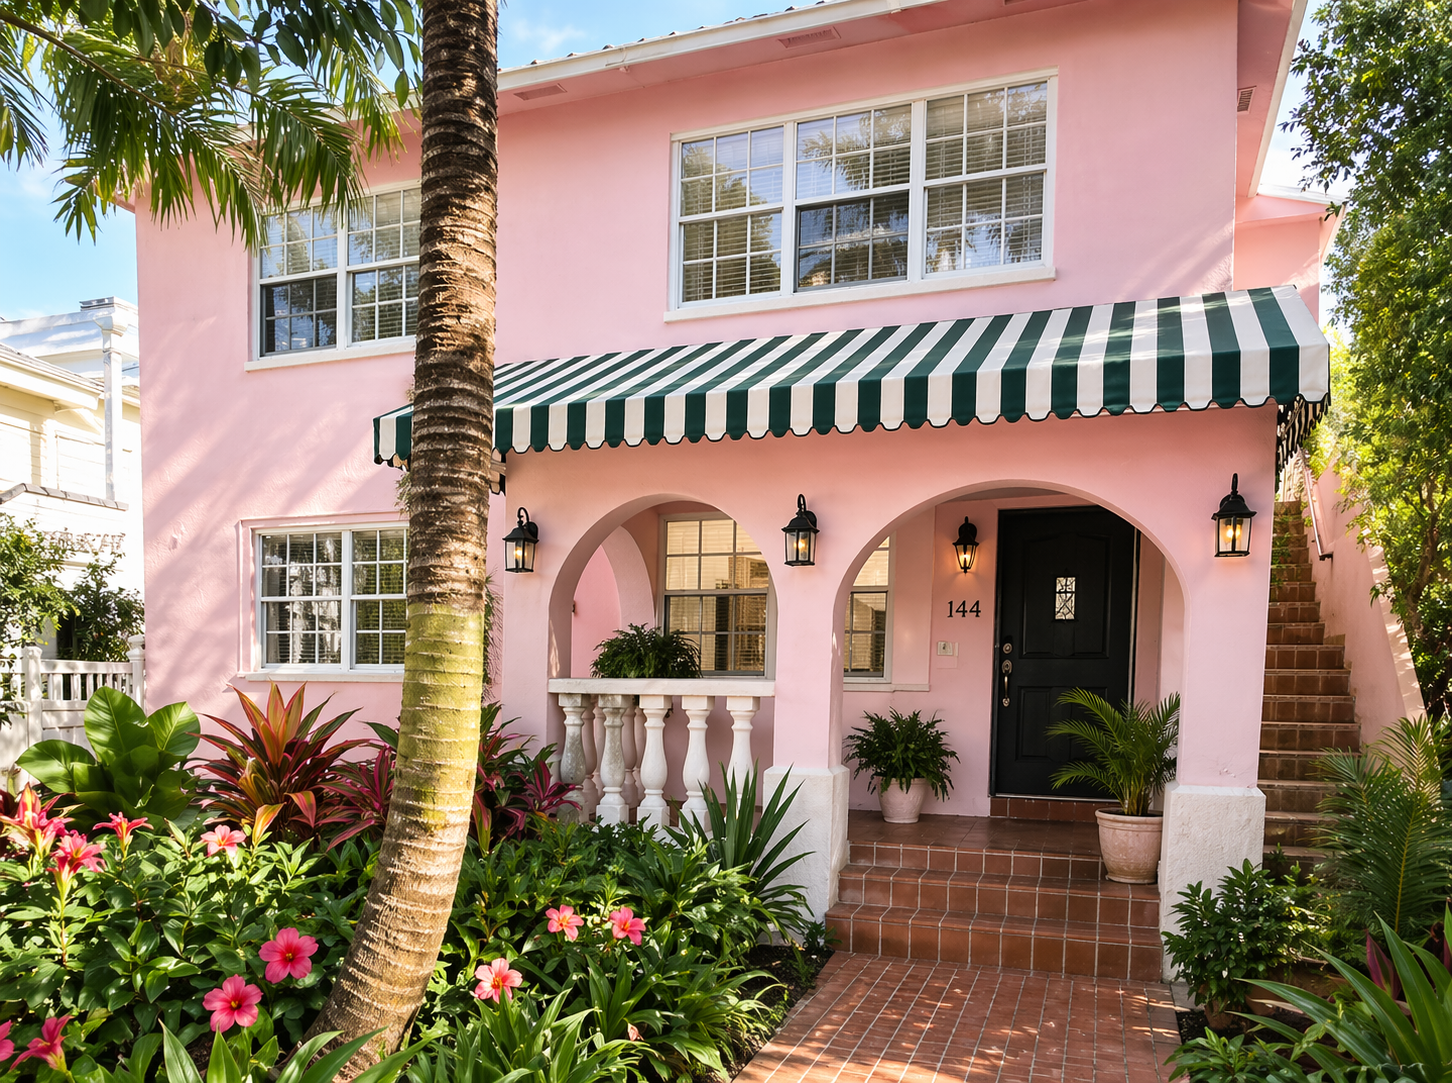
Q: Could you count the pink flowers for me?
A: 11